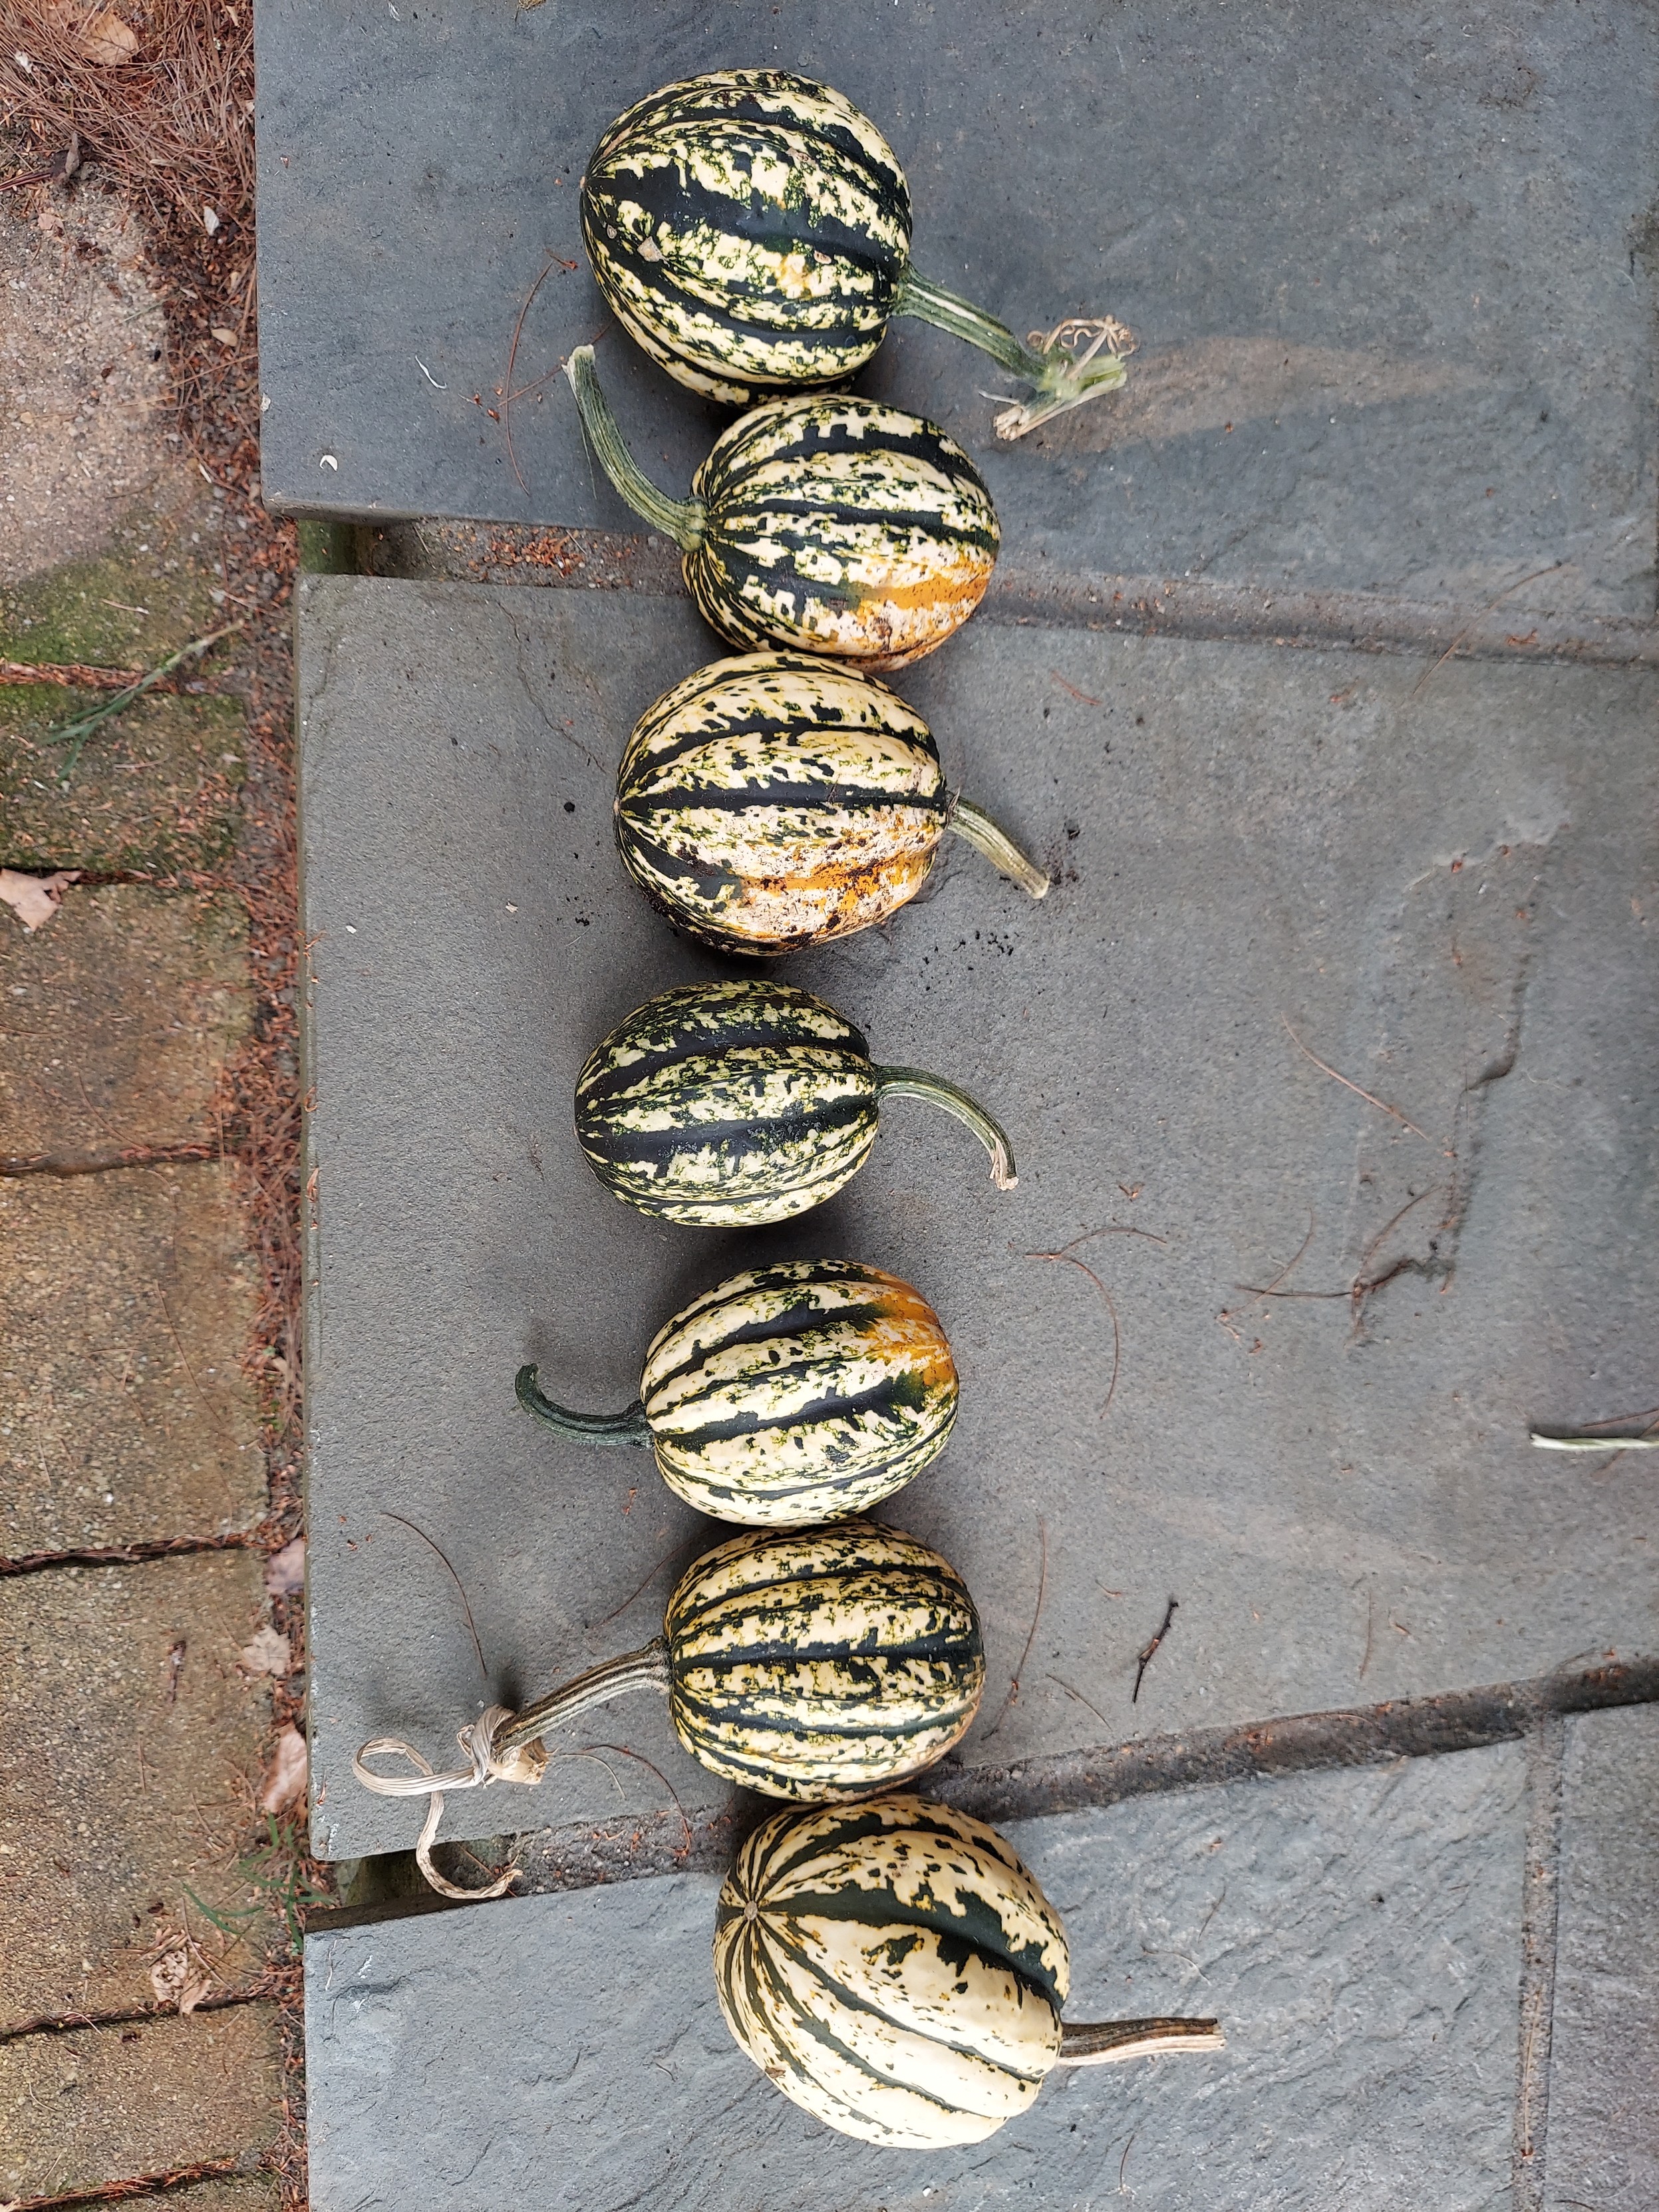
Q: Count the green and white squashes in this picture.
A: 7